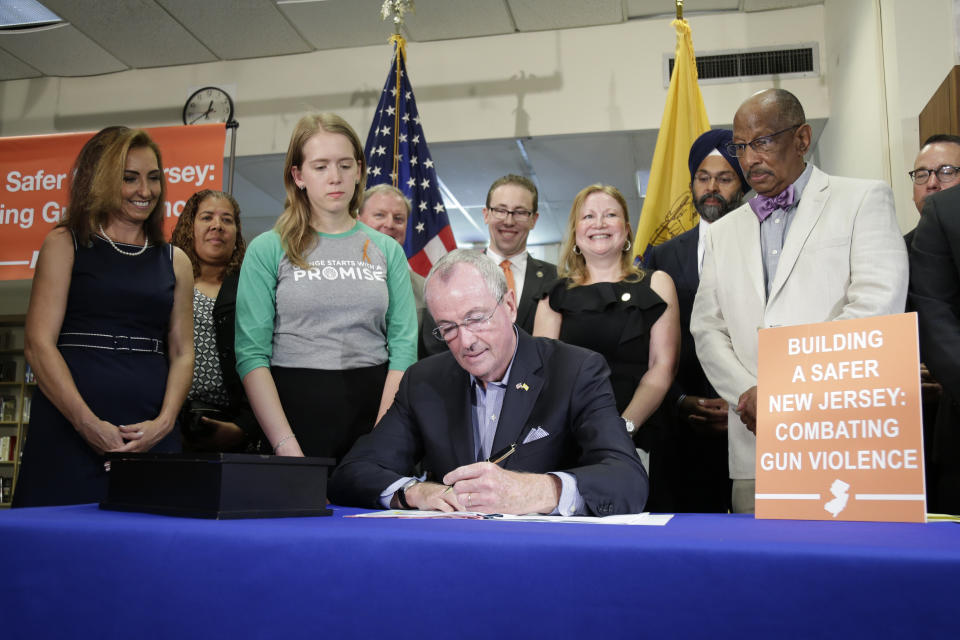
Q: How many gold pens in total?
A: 1